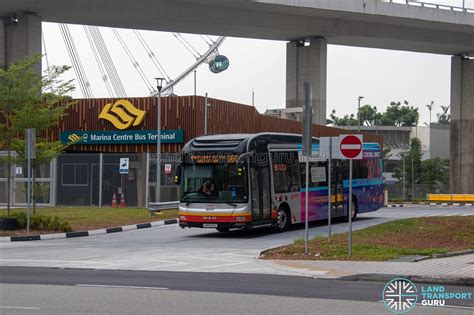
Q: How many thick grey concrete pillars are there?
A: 3